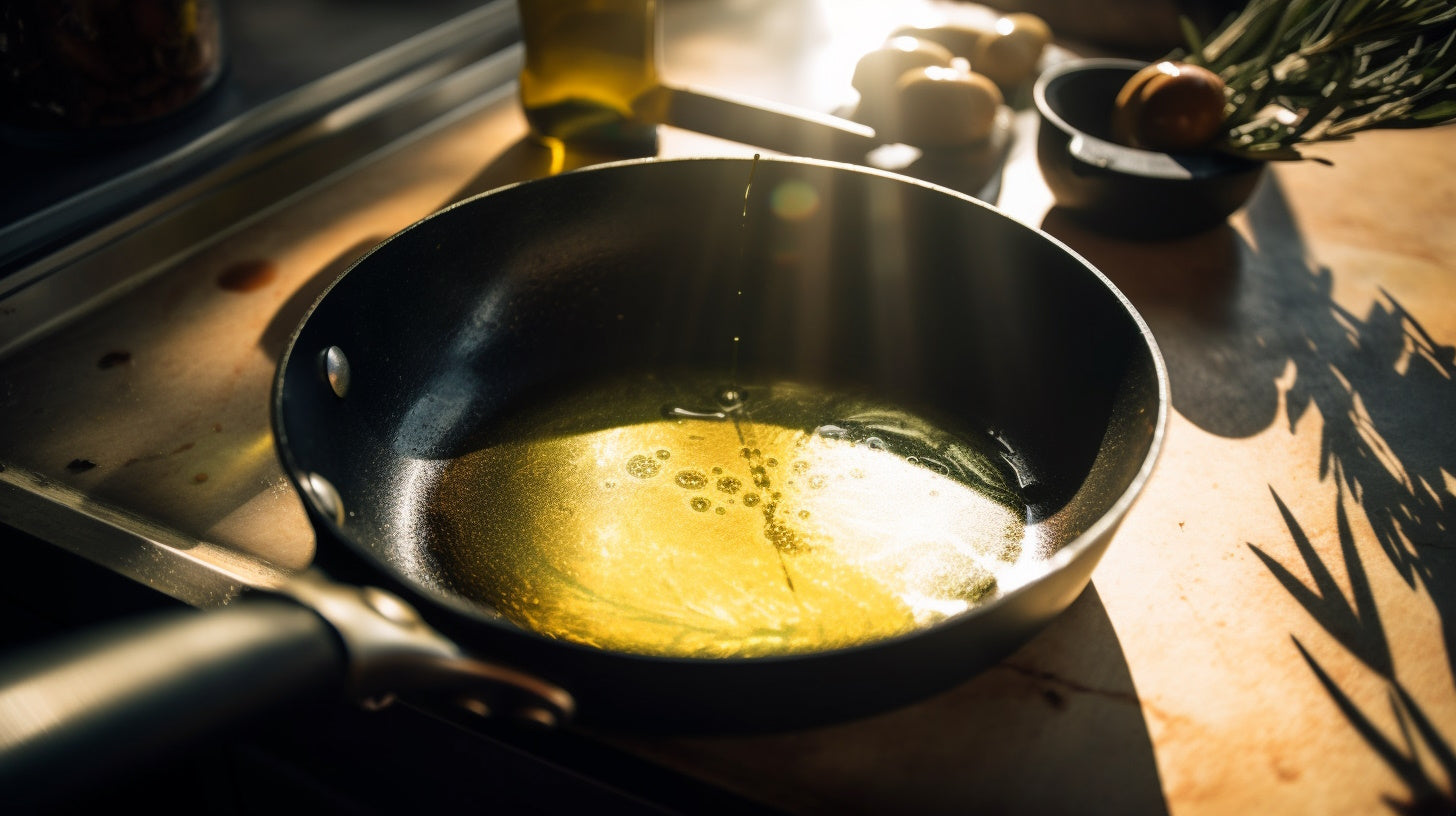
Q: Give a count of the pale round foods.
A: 4